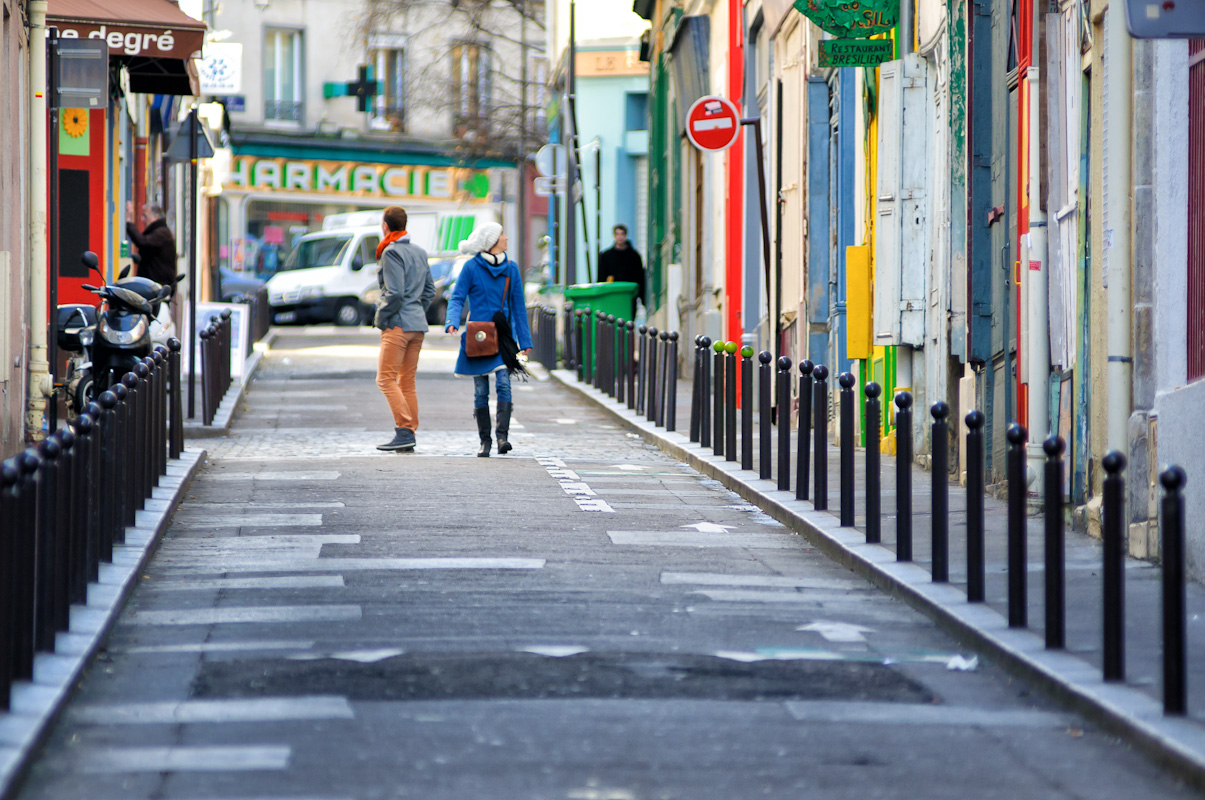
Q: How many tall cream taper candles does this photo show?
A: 0